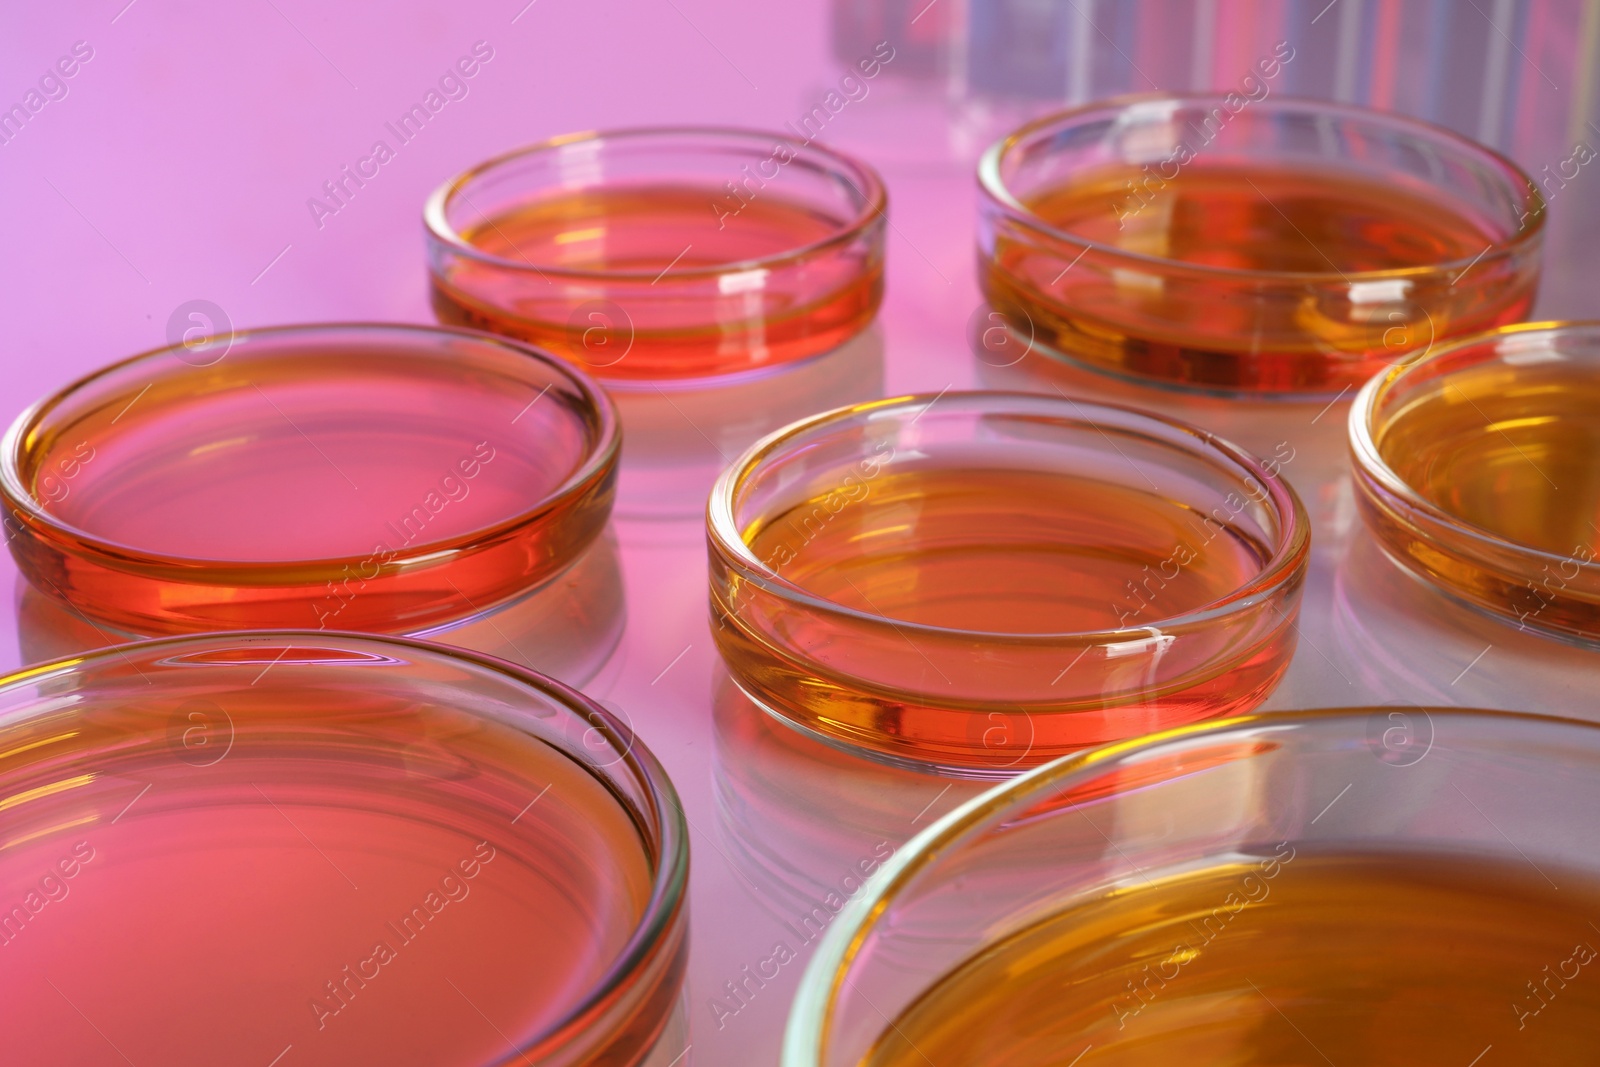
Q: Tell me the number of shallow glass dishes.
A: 7